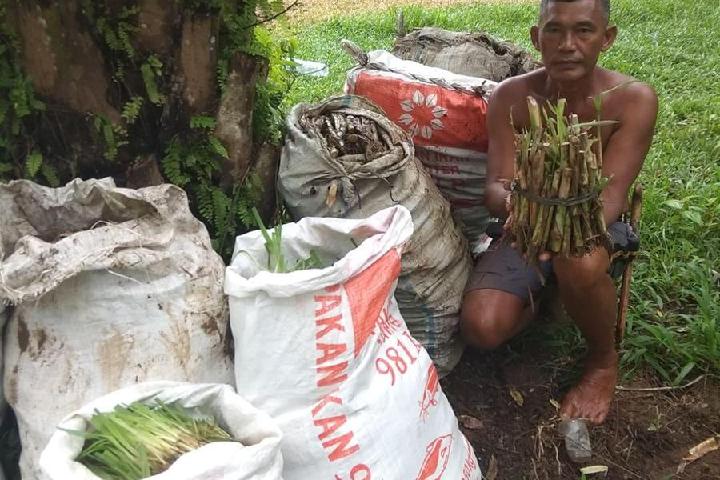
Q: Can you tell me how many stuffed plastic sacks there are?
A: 6